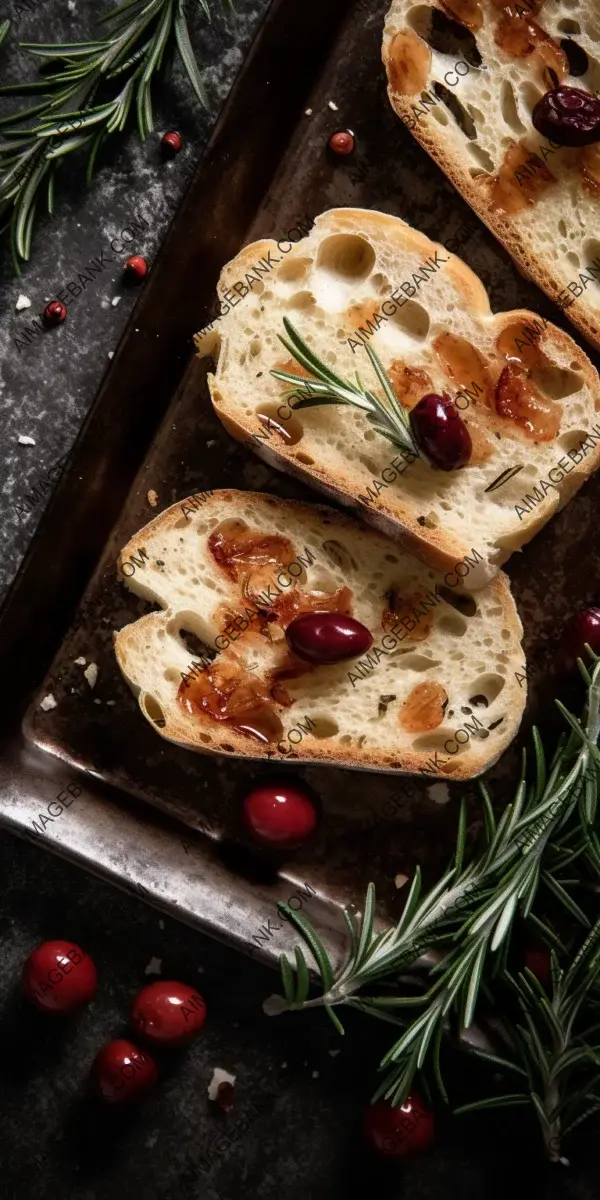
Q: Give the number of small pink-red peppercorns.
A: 4